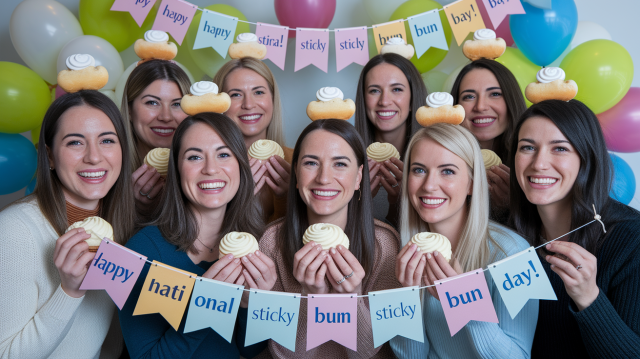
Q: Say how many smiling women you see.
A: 9